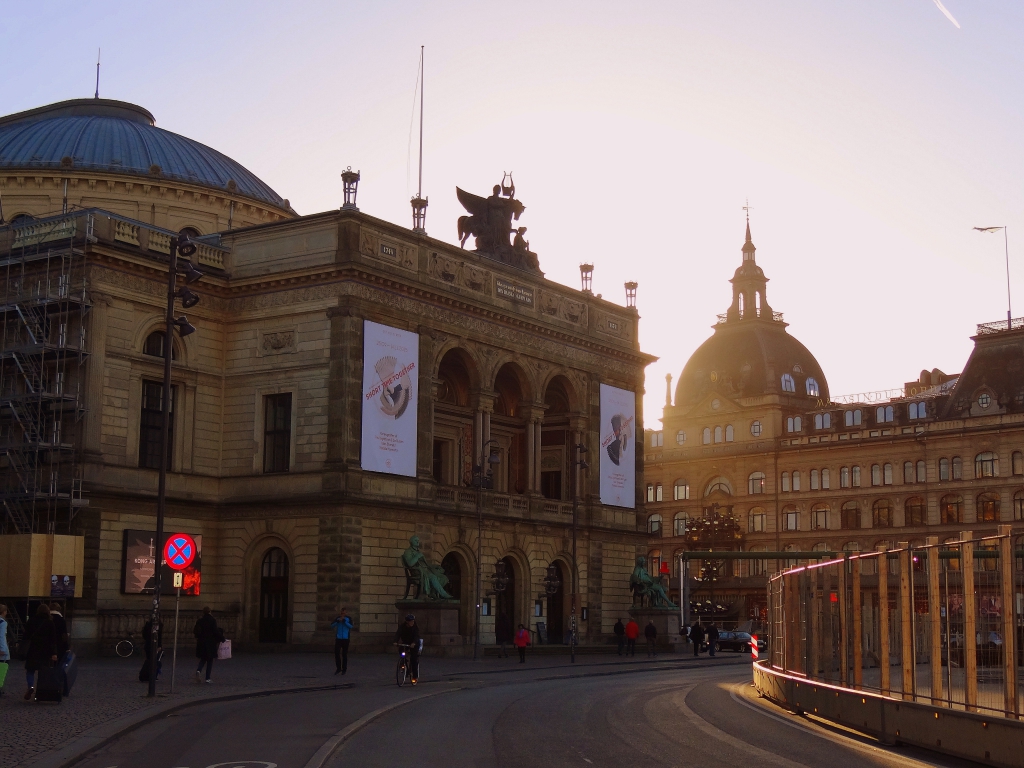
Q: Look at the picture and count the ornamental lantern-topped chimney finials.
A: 4